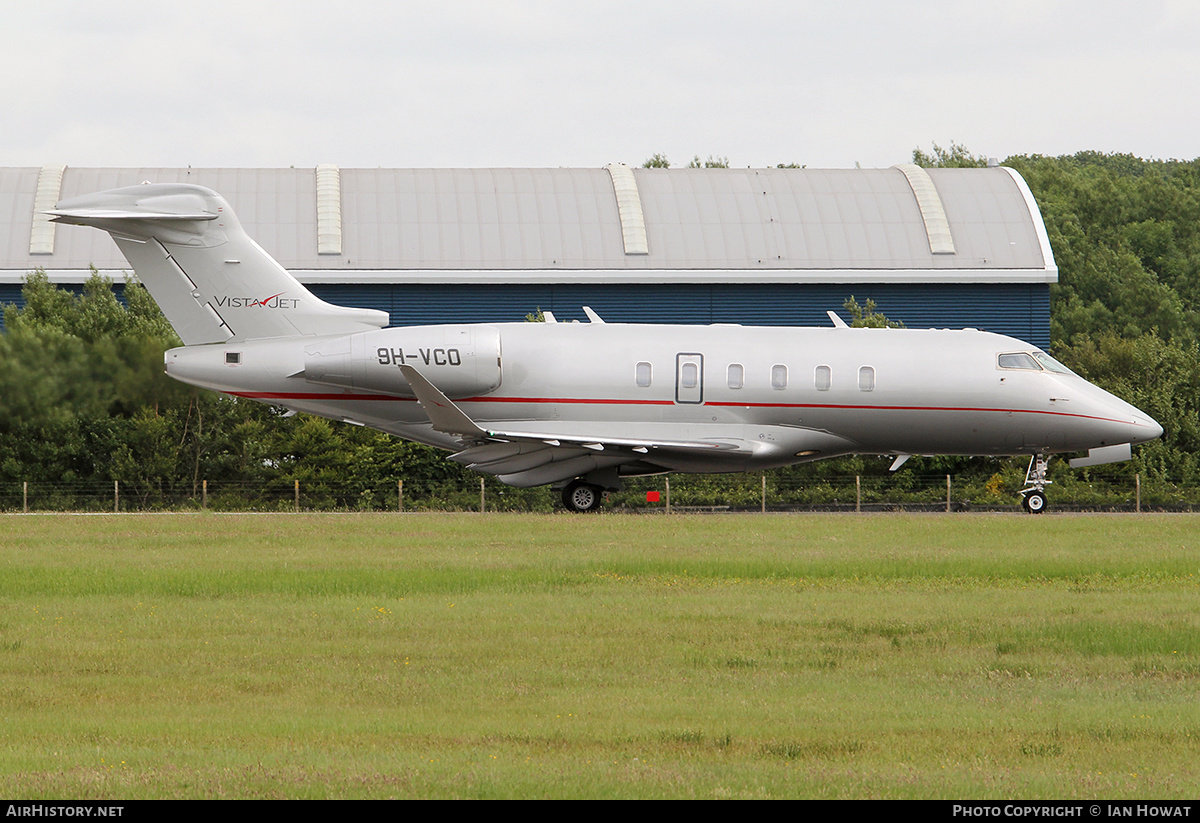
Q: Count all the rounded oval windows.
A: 6